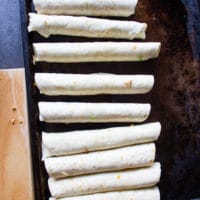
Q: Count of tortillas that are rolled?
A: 9